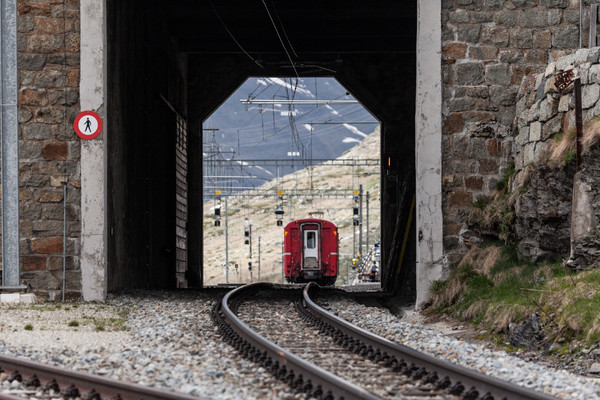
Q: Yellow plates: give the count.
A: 3